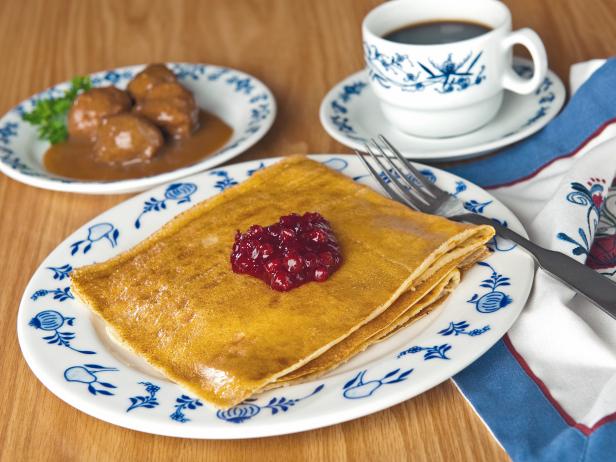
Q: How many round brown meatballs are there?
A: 4